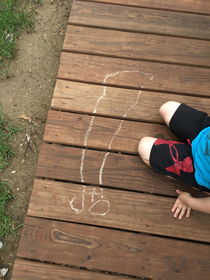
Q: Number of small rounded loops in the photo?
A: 2